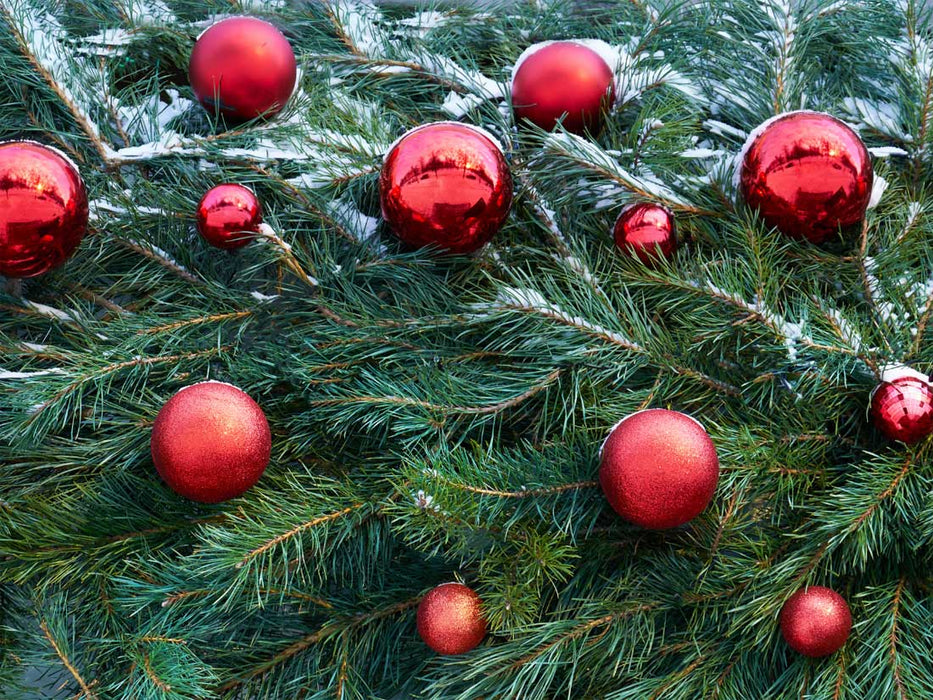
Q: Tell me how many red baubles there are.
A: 12